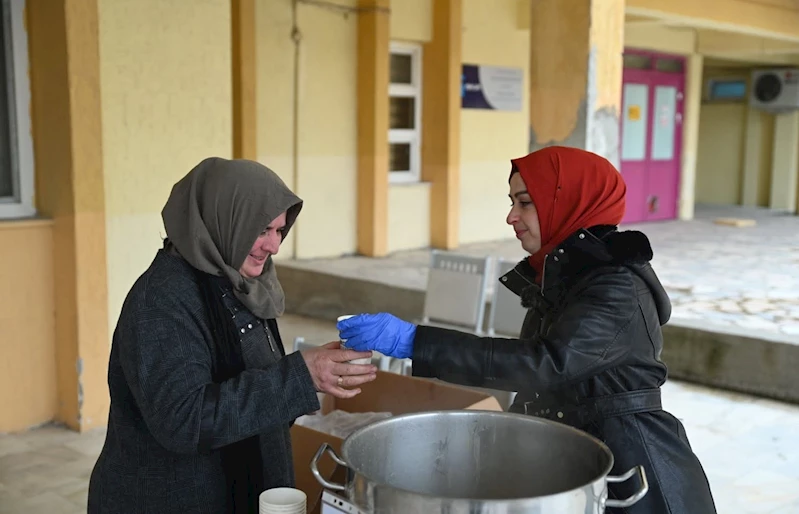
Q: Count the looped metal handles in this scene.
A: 2